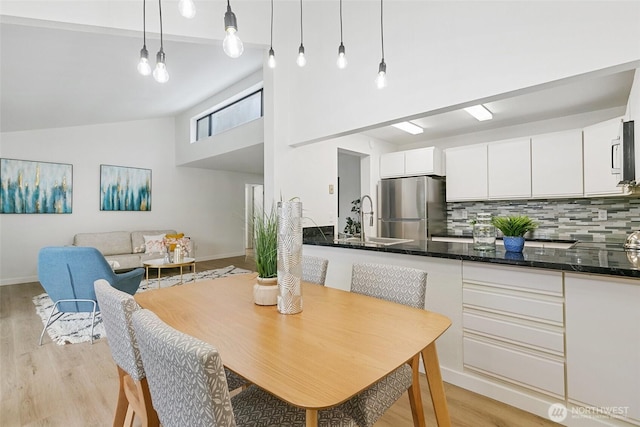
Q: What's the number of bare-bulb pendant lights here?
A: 8